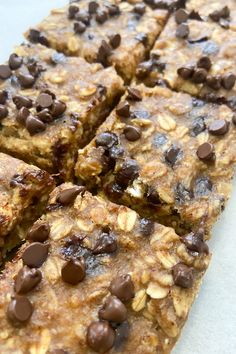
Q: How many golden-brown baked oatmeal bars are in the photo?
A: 6